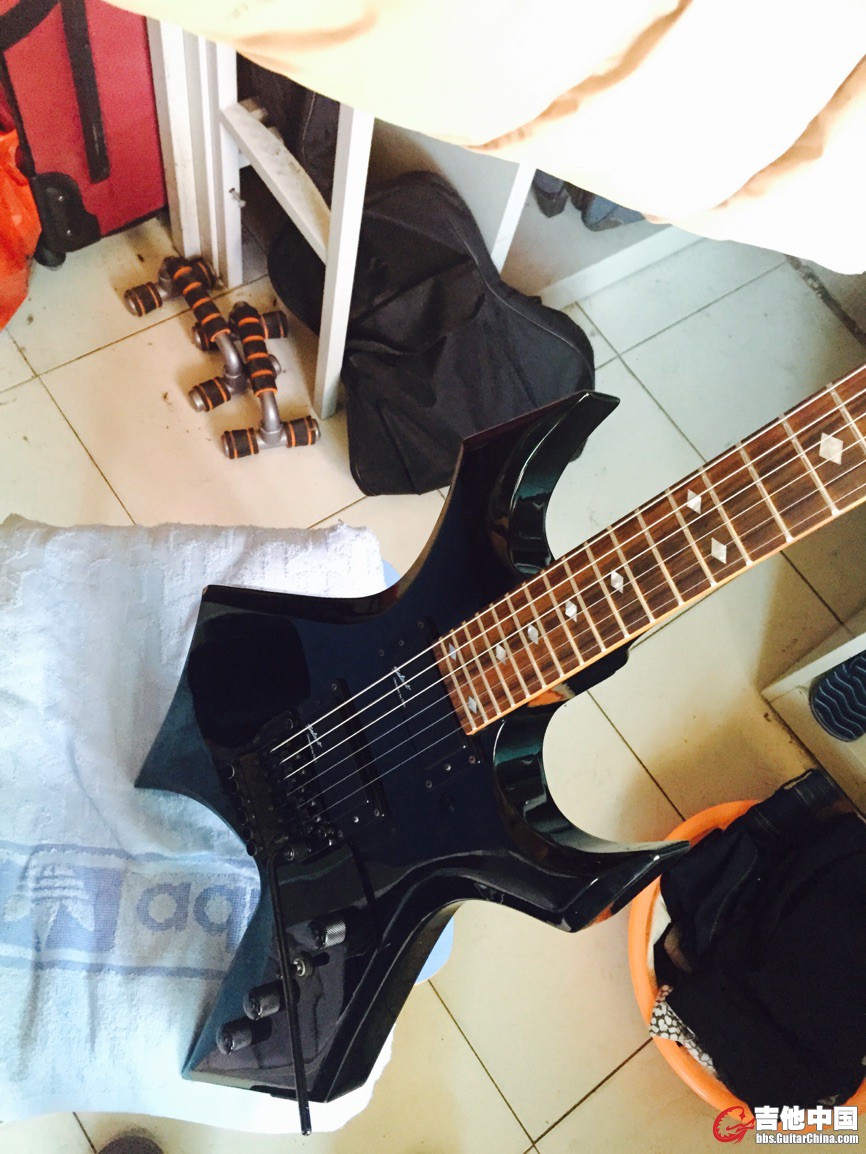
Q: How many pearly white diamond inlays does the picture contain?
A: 9